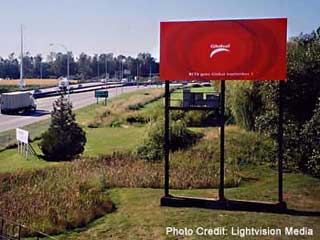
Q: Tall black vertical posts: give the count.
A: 3